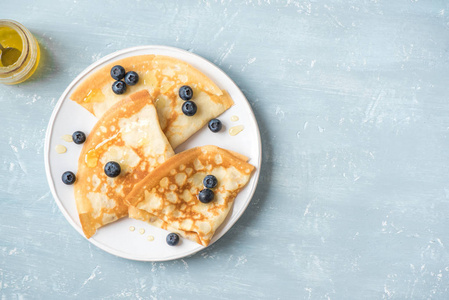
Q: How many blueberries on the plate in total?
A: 12